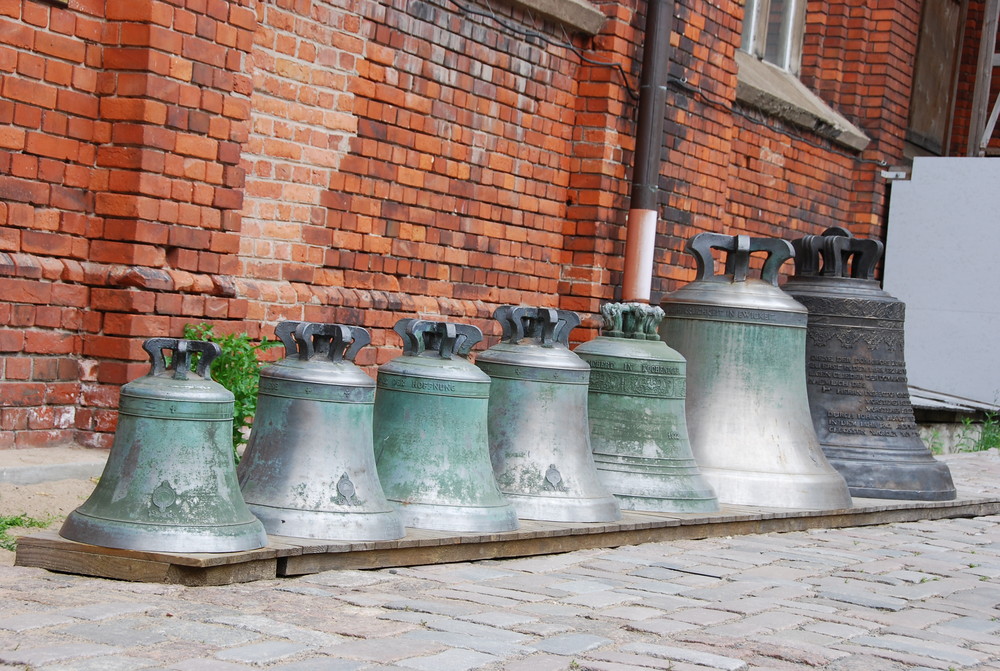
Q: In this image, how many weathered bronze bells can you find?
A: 7